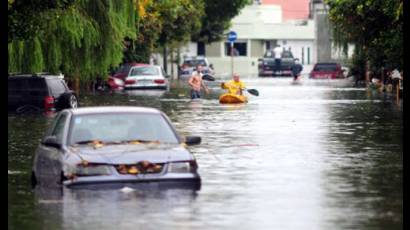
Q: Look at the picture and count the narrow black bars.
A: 2